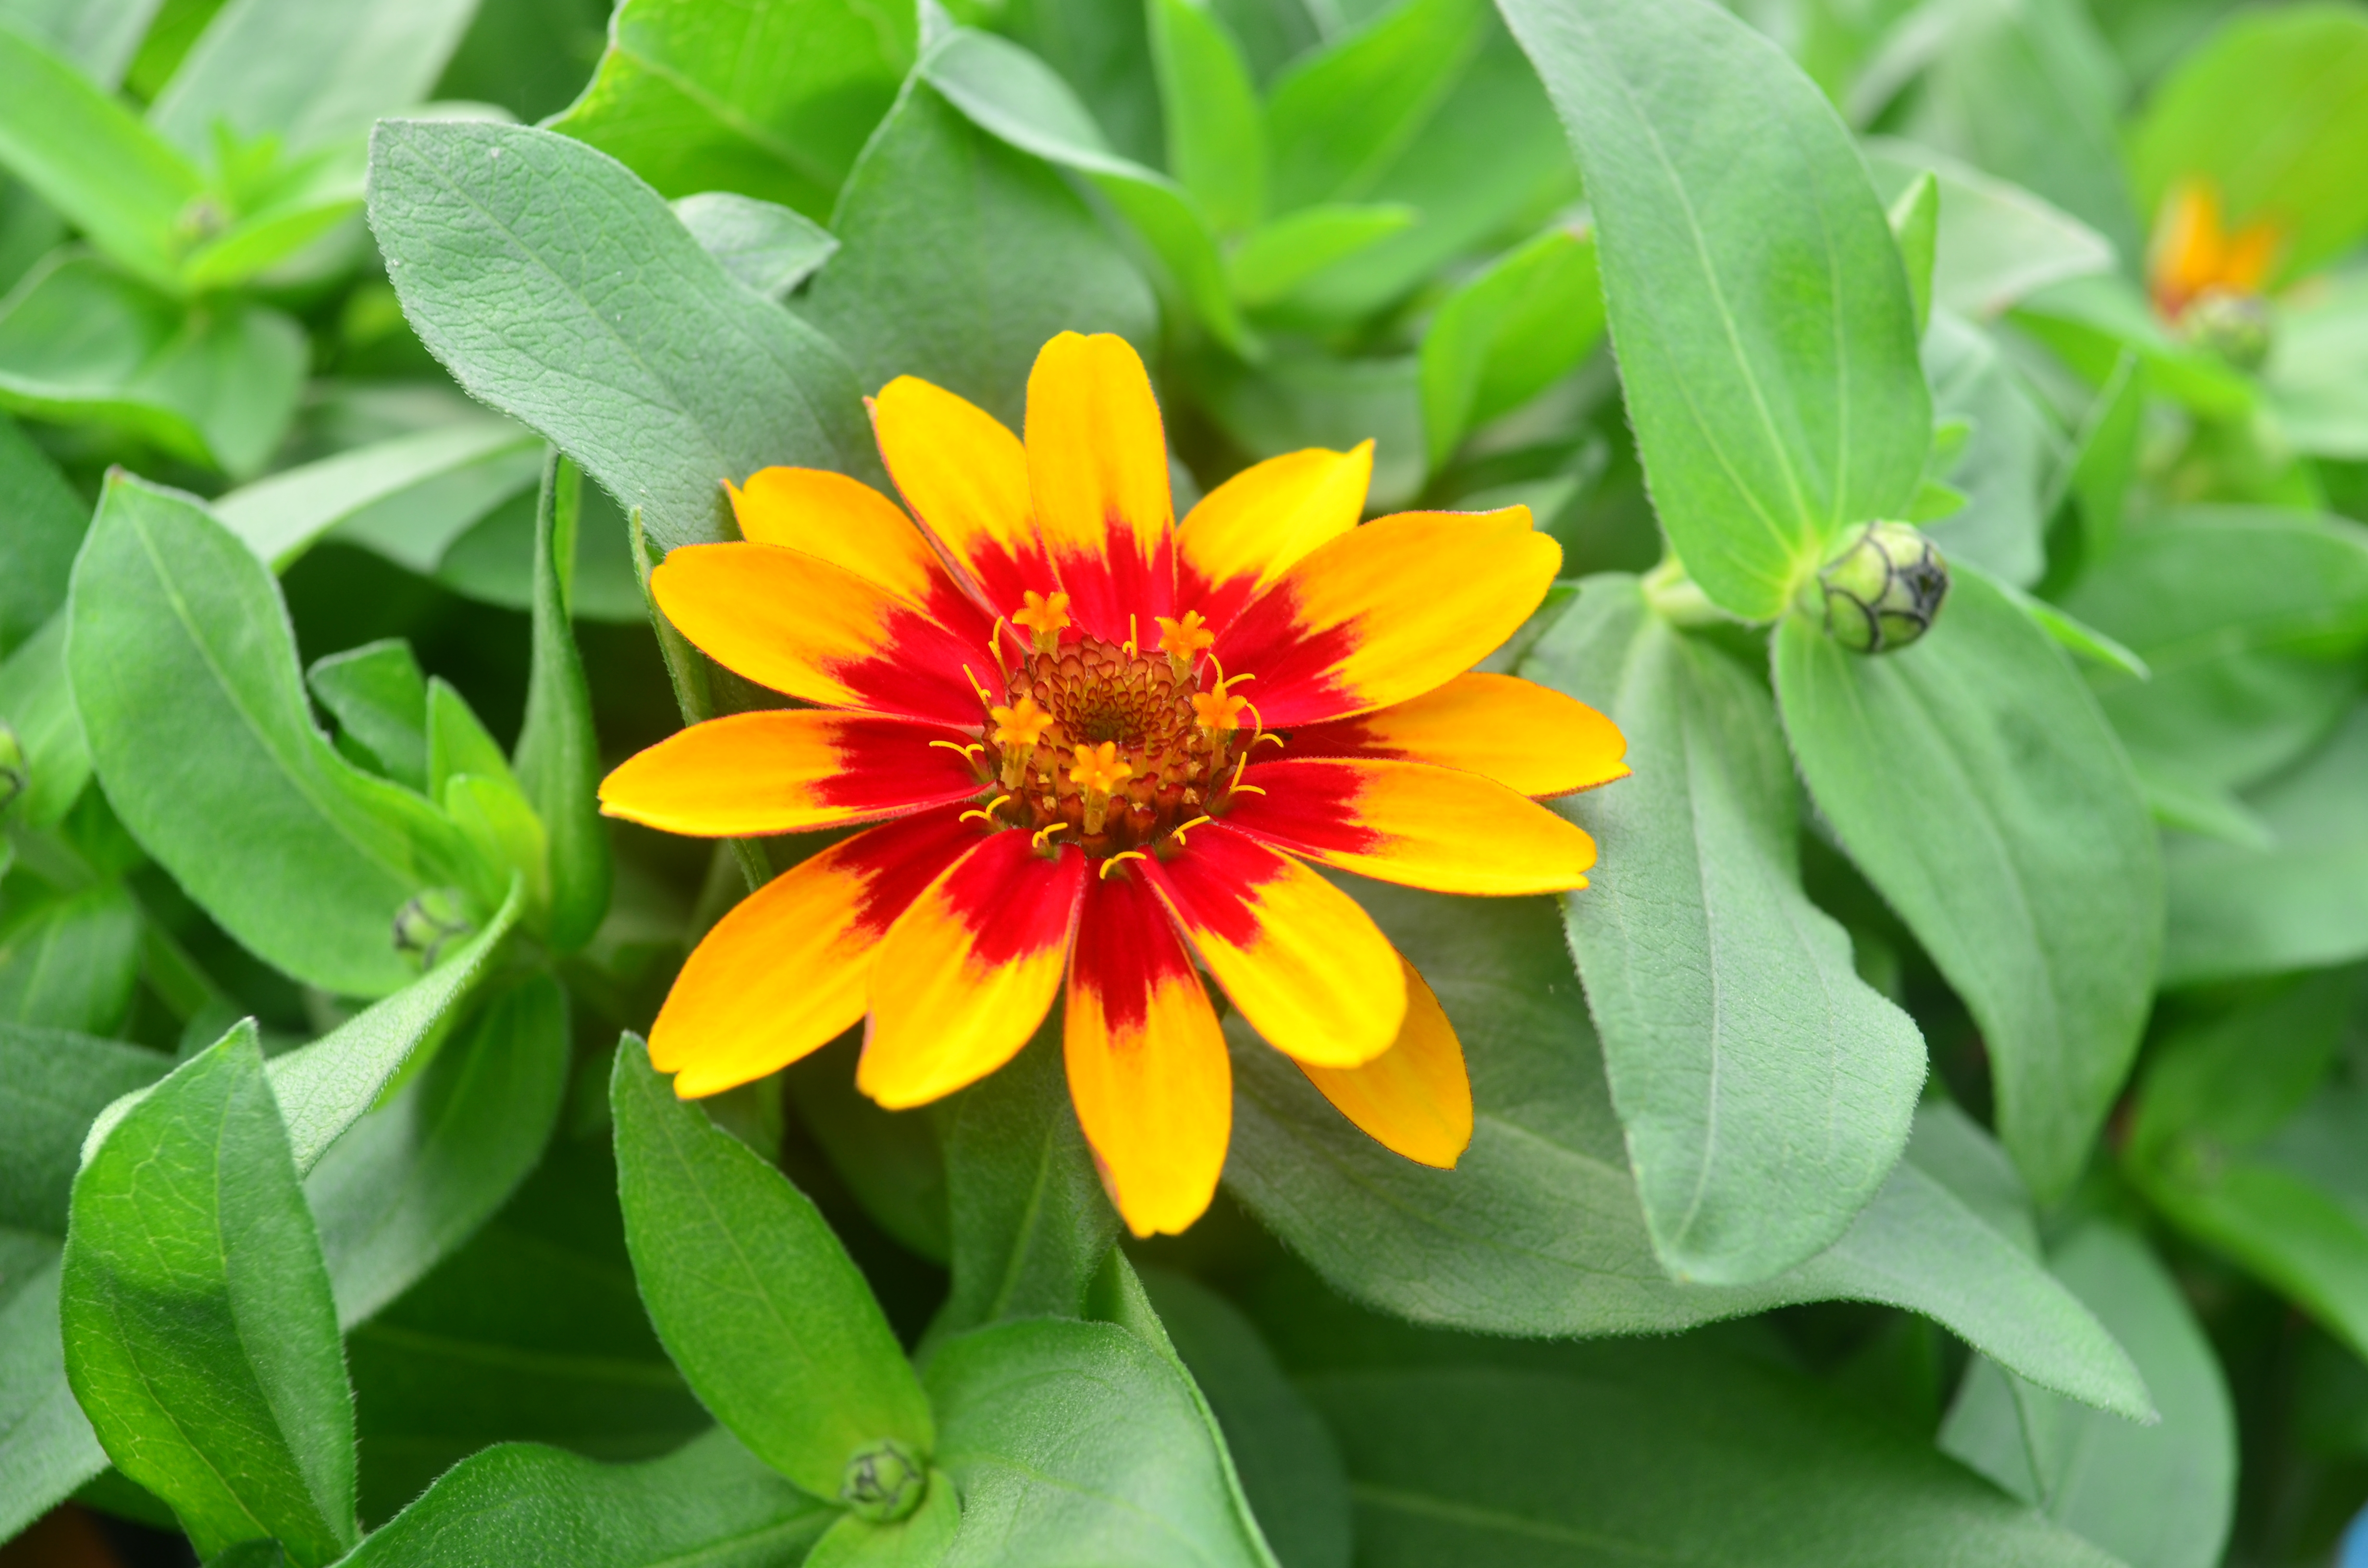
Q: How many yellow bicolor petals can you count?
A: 14